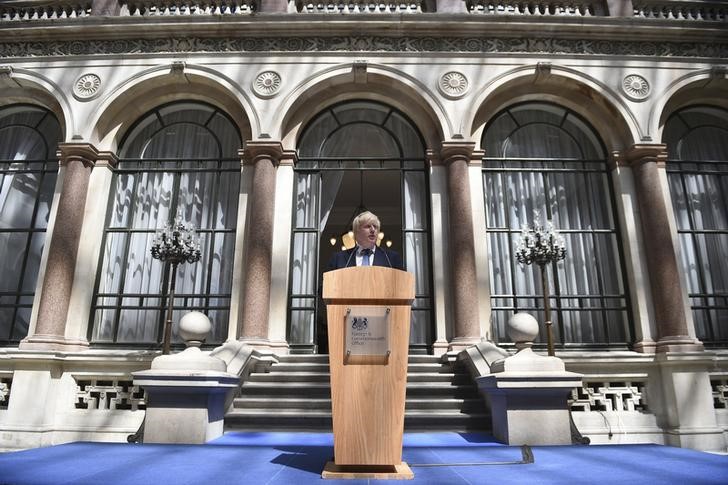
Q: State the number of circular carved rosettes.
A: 4